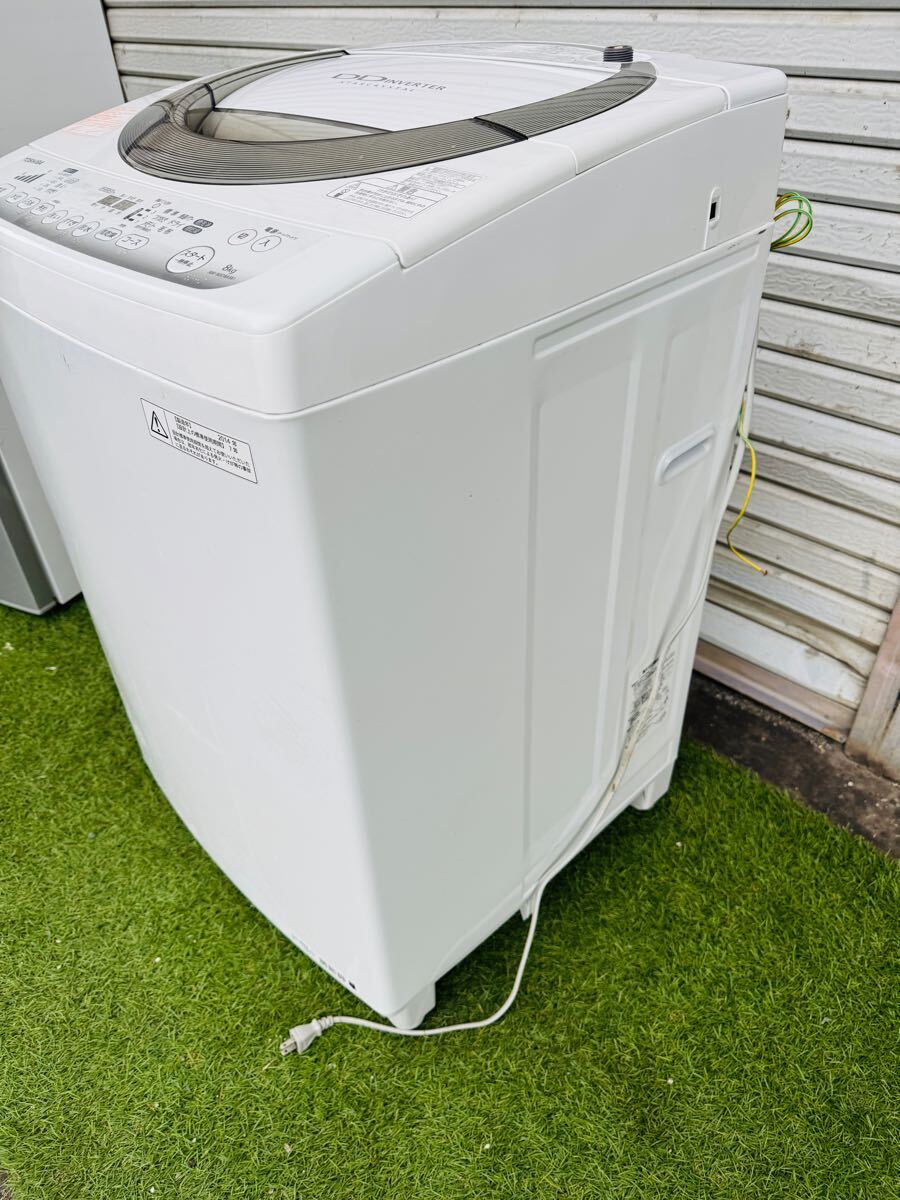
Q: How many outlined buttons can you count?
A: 12